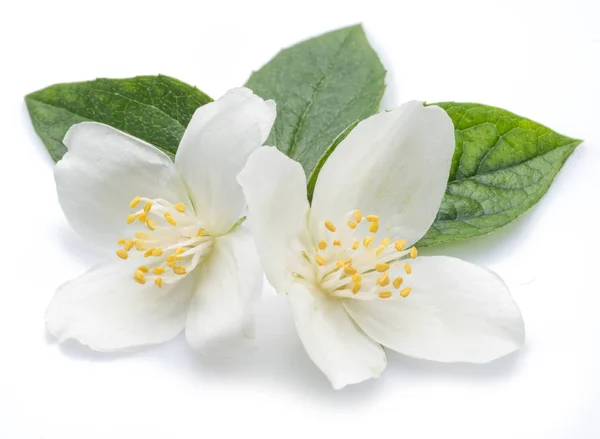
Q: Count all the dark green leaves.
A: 3